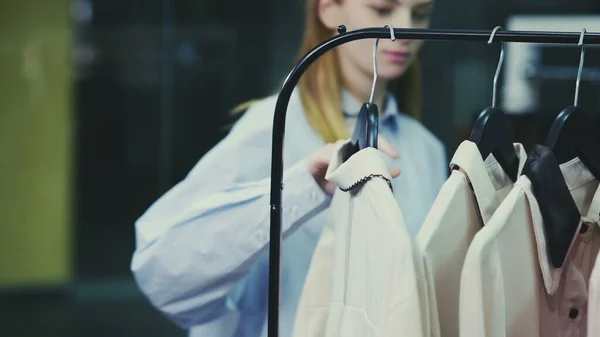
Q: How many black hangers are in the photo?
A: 3